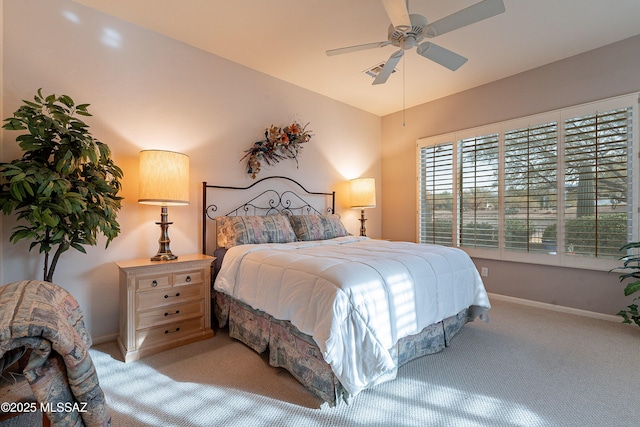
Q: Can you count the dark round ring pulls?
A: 2